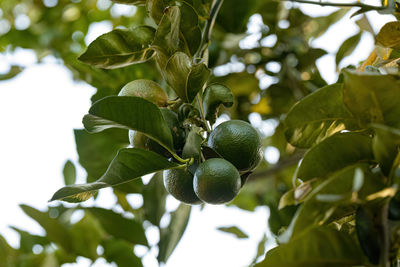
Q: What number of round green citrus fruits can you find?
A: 5